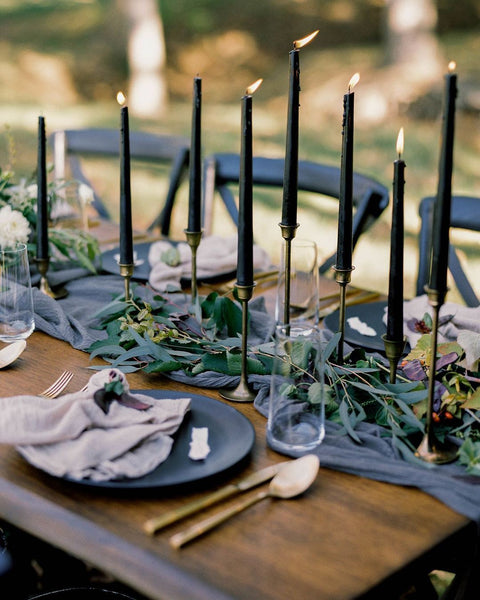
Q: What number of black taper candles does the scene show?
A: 8